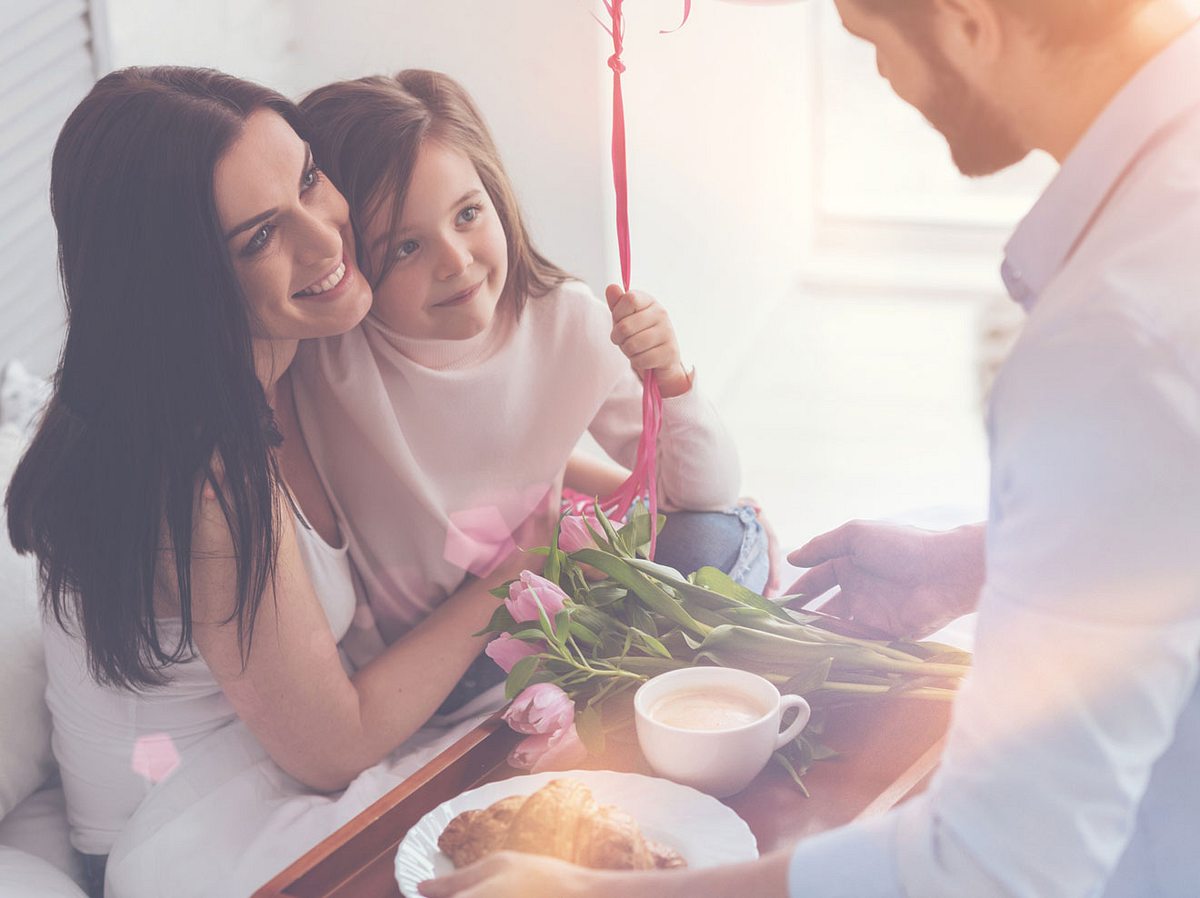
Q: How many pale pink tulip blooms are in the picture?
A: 5